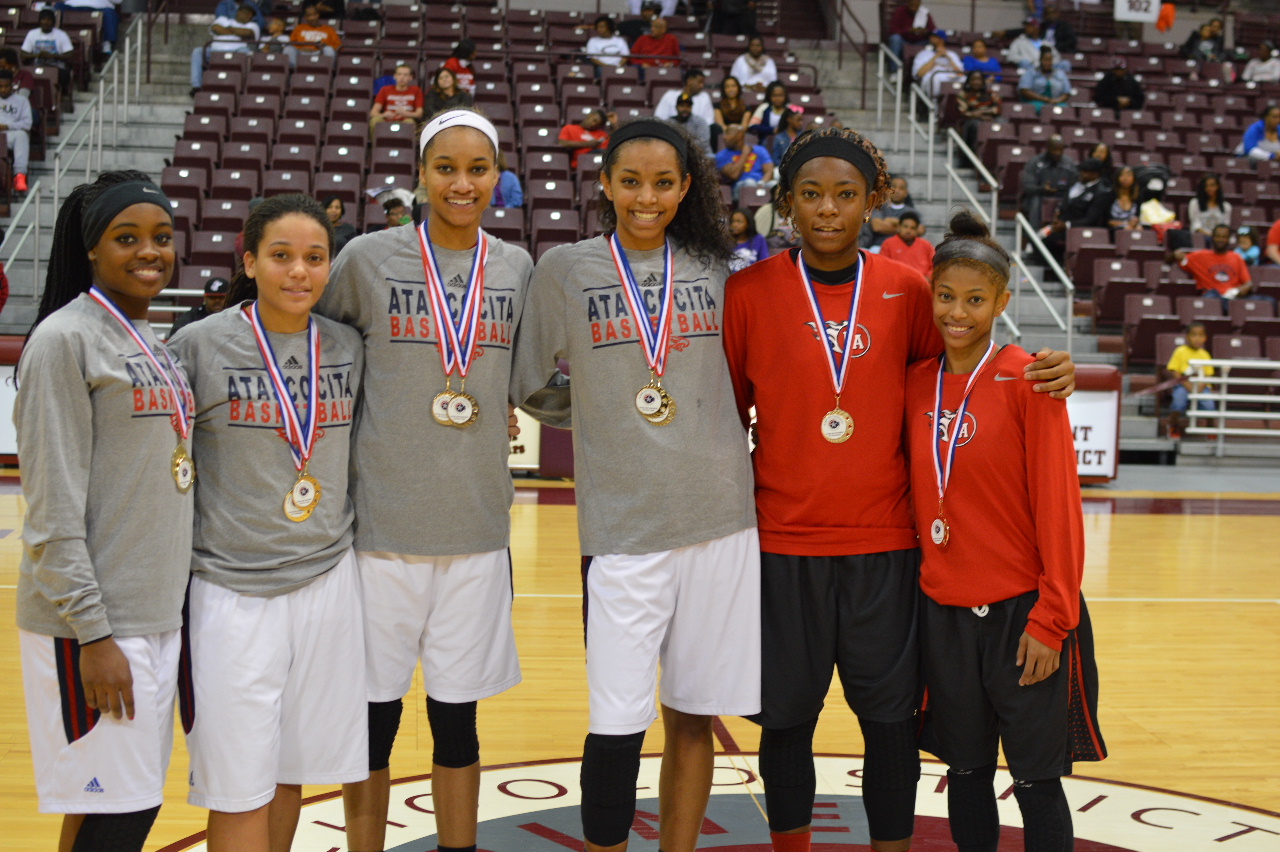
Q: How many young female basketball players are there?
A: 6